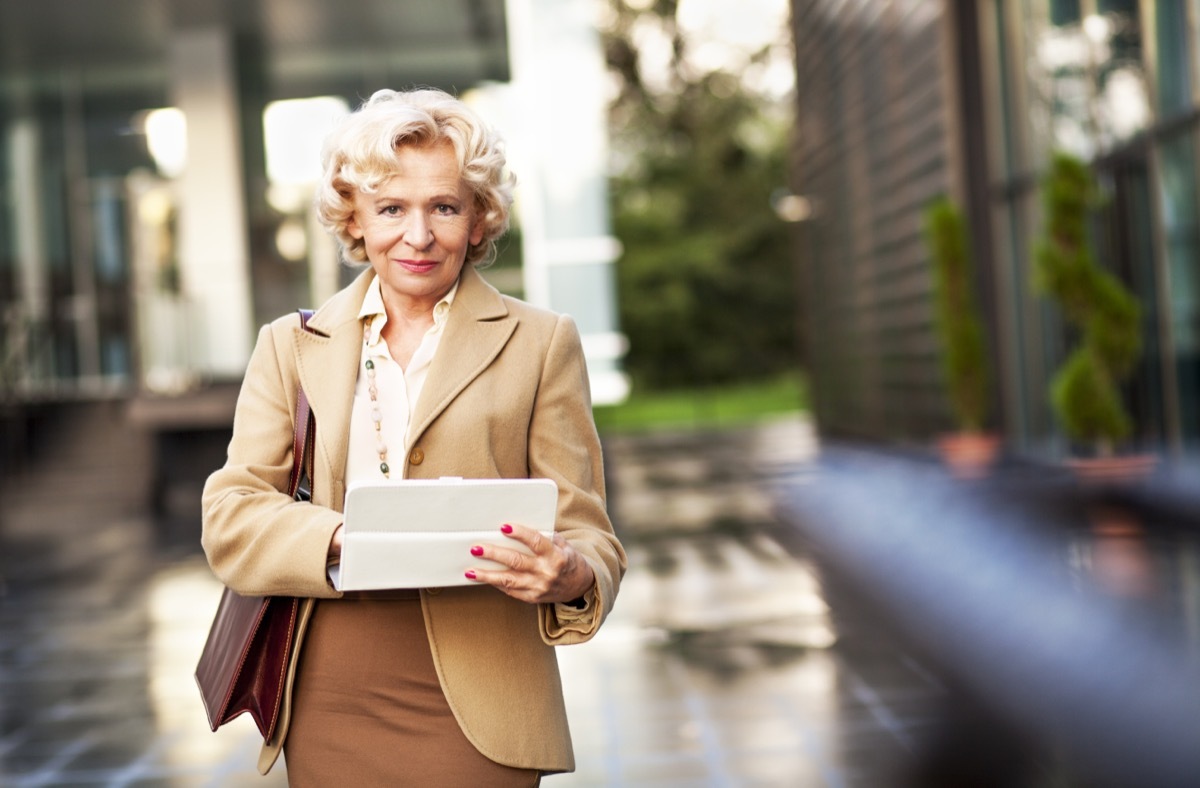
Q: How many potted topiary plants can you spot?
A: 2